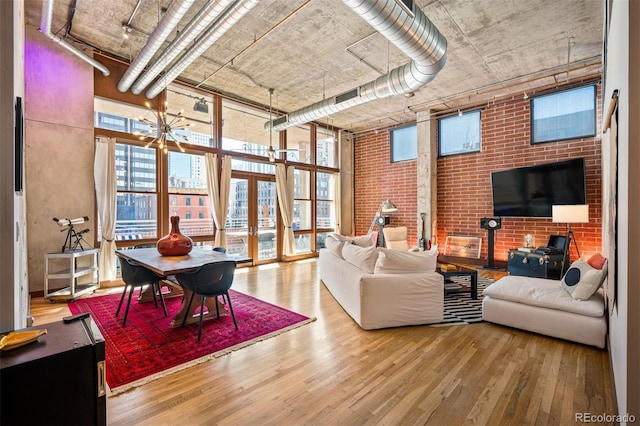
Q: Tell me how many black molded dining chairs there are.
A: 4